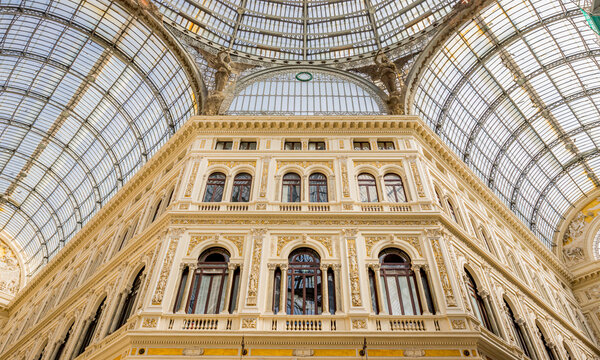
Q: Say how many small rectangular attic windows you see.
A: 6